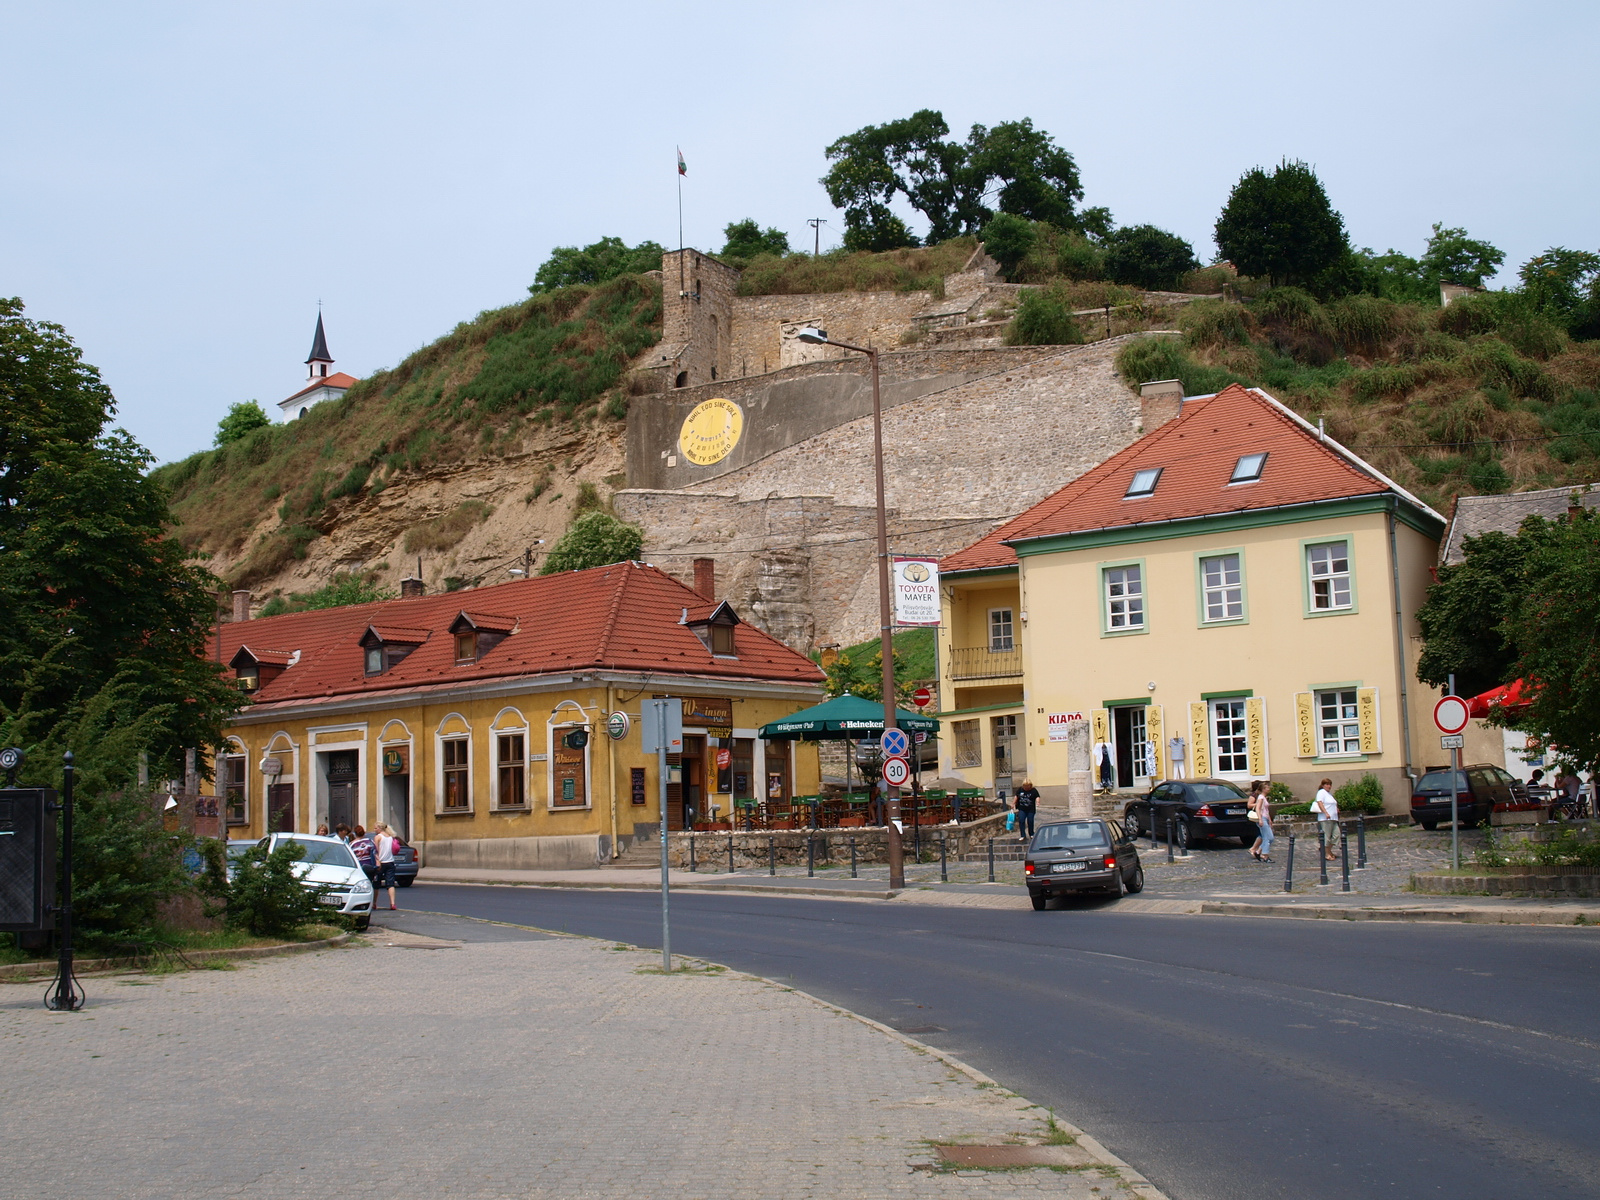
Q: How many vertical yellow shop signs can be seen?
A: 6